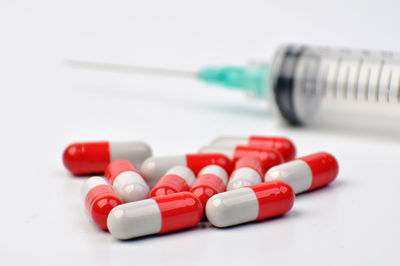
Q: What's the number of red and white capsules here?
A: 12